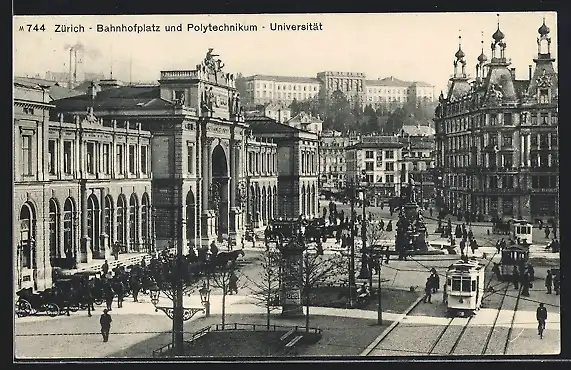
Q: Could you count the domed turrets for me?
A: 4